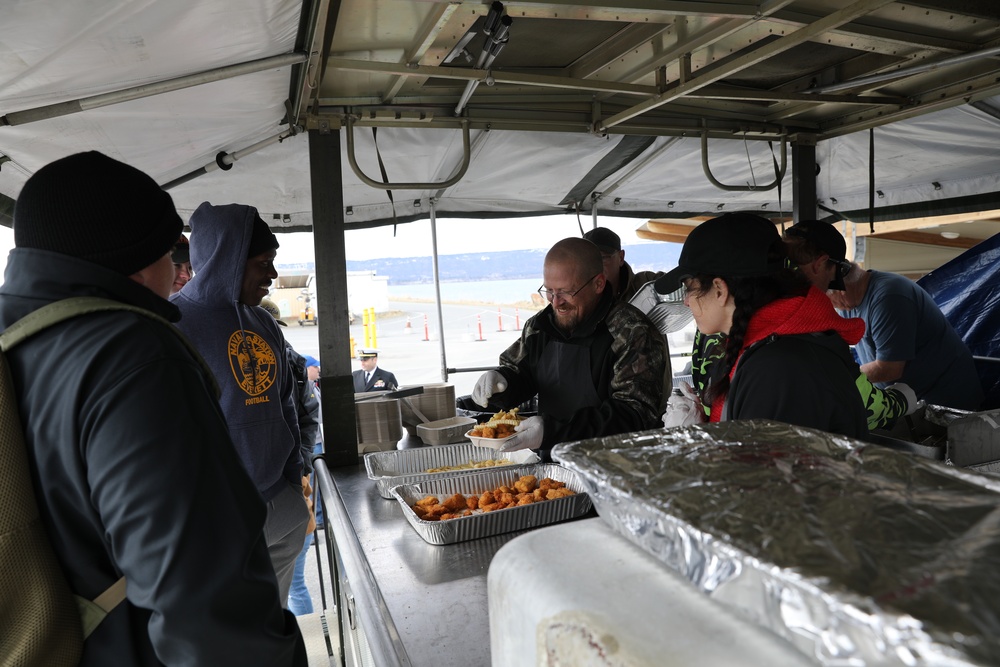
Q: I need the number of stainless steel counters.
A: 1